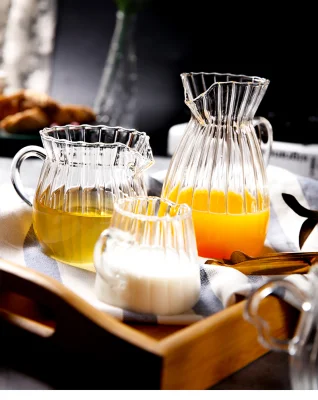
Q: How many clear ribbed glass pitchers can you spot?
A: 3